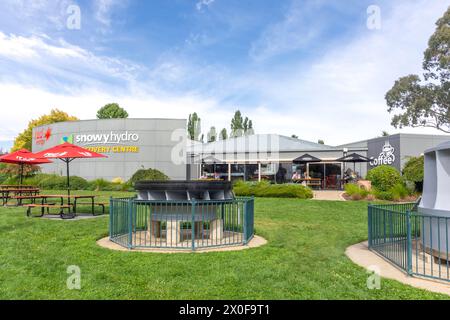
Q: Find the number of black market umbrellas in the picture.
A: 3